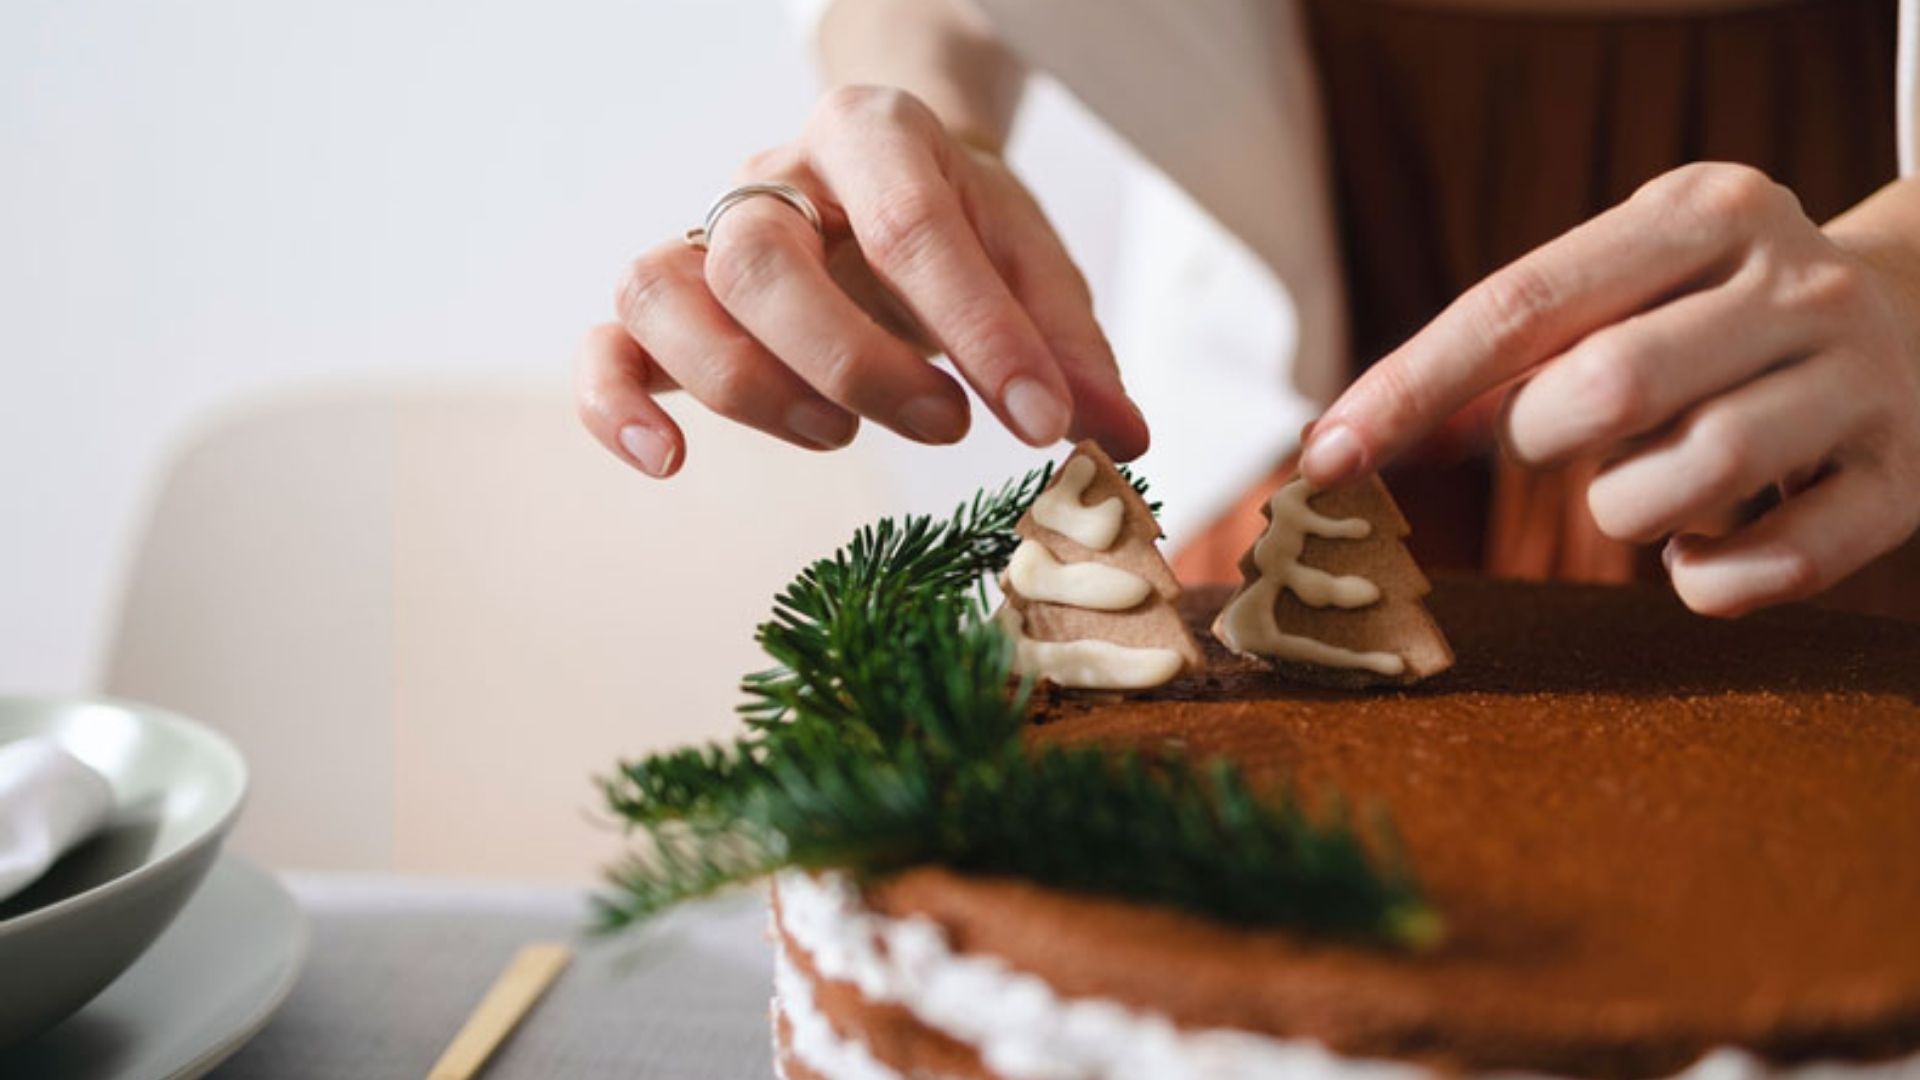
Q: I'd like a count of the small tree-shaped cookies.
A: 2